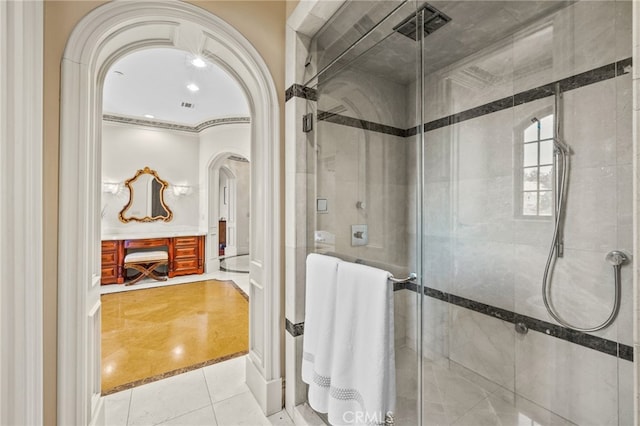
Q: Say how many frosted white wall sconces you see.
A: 2